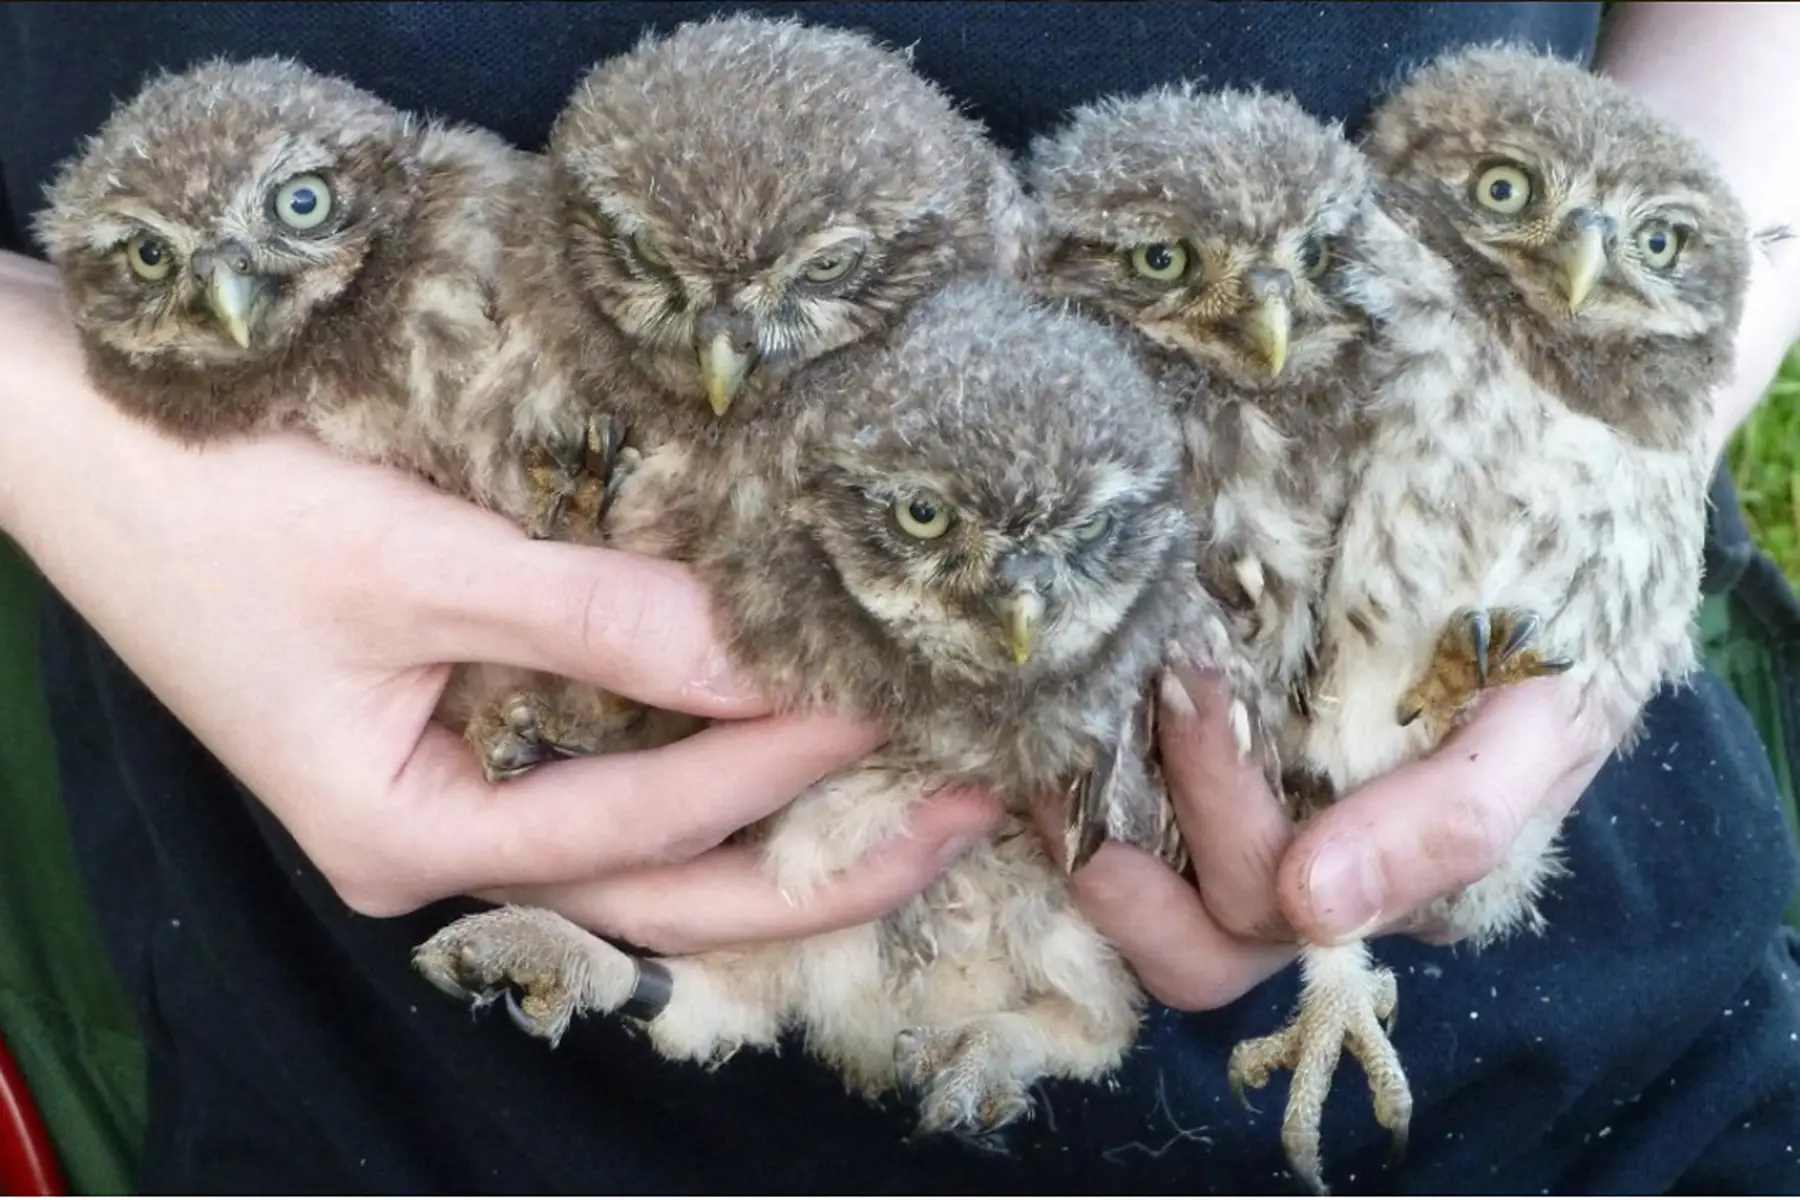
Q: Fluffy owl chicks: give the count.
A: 5